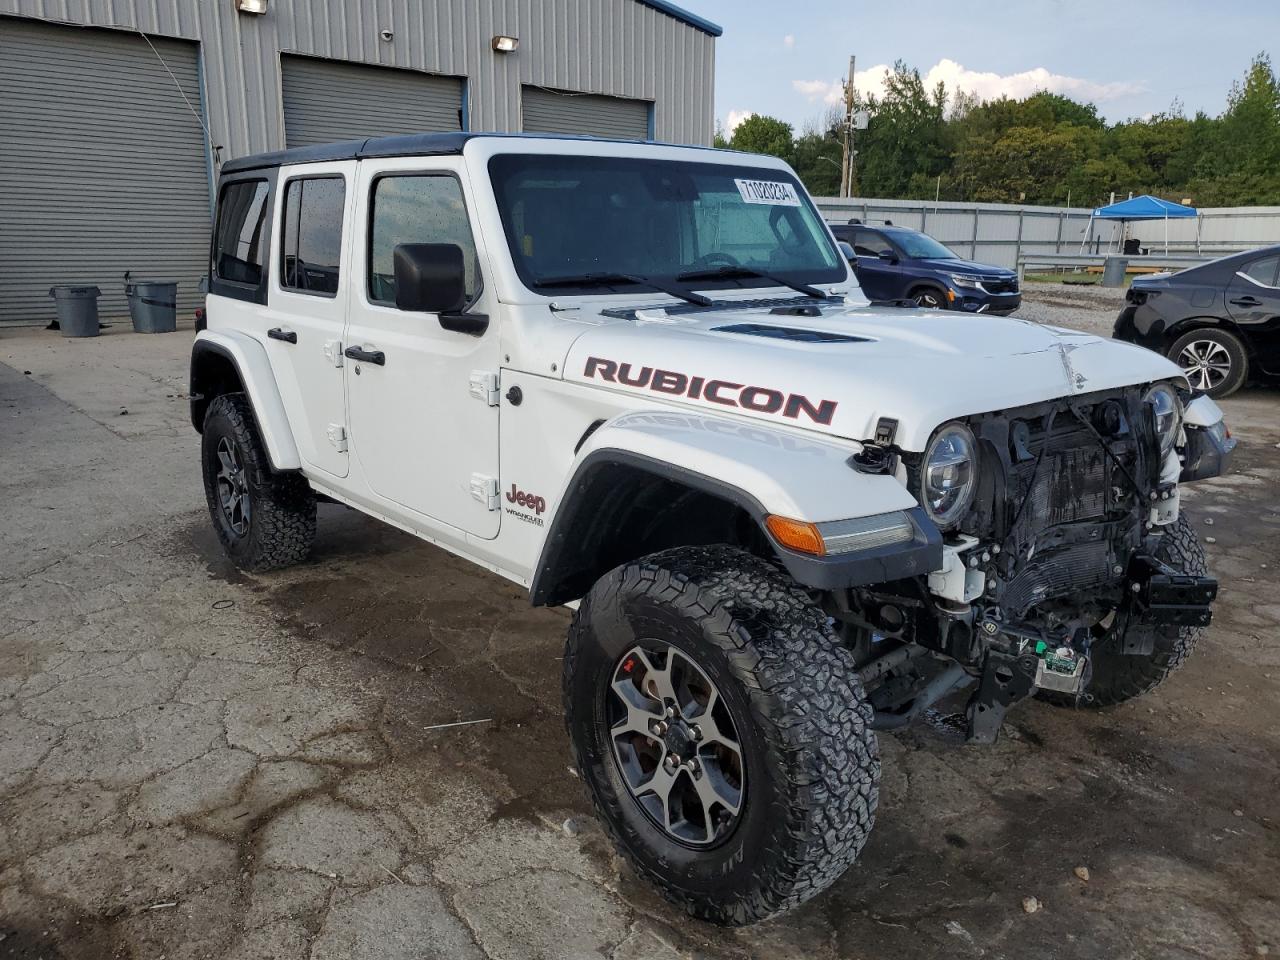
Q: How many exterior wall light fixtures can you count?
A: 2